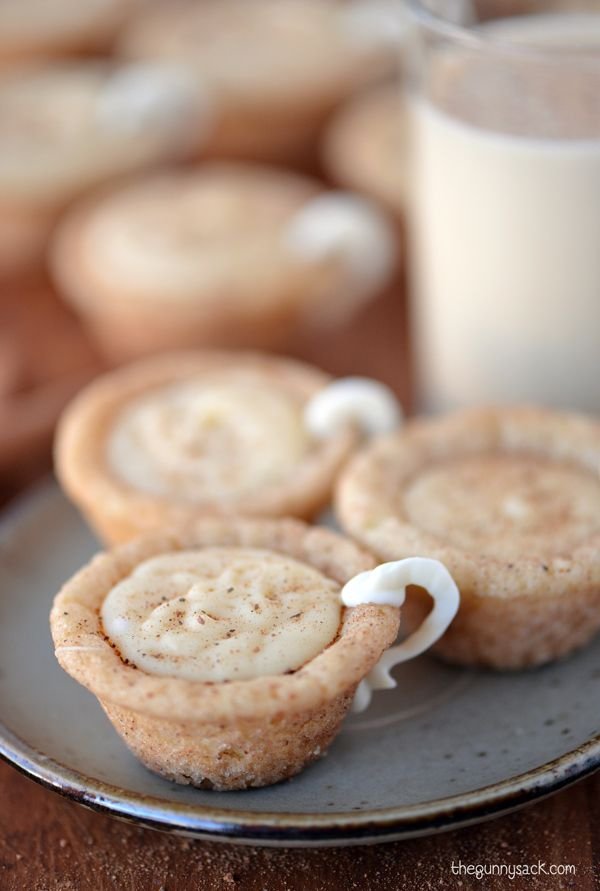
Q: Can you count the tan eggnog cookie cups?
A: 8